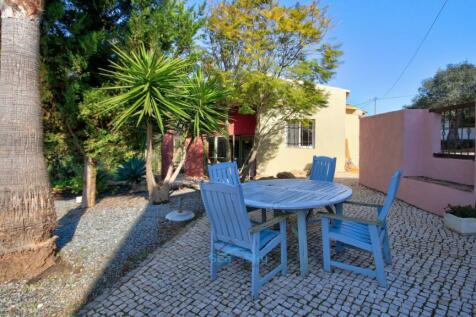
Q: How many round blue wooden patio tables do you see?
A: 1